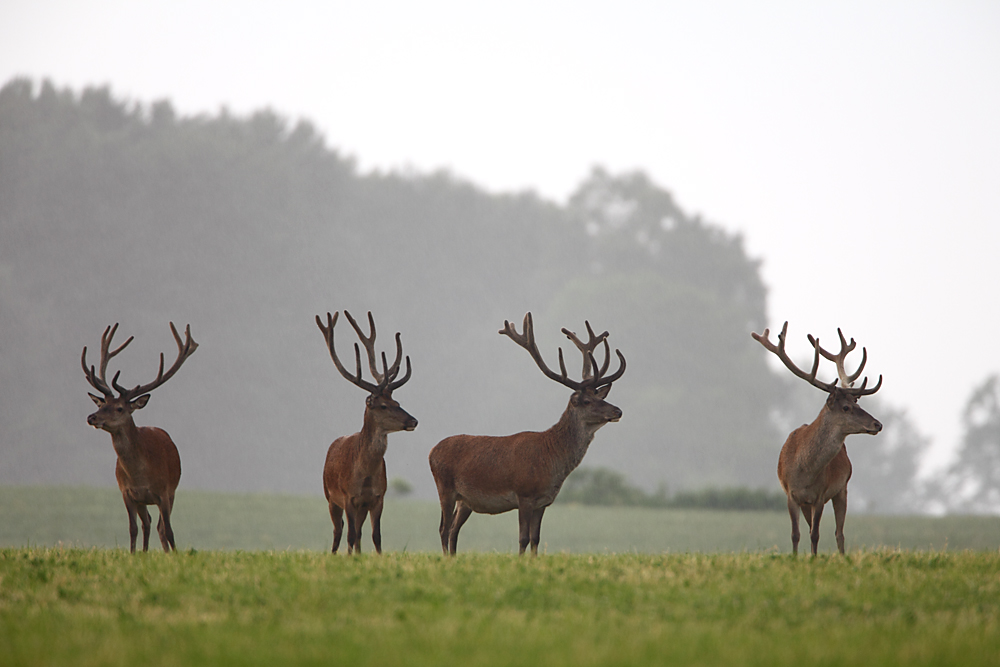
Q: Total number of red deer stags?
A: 4